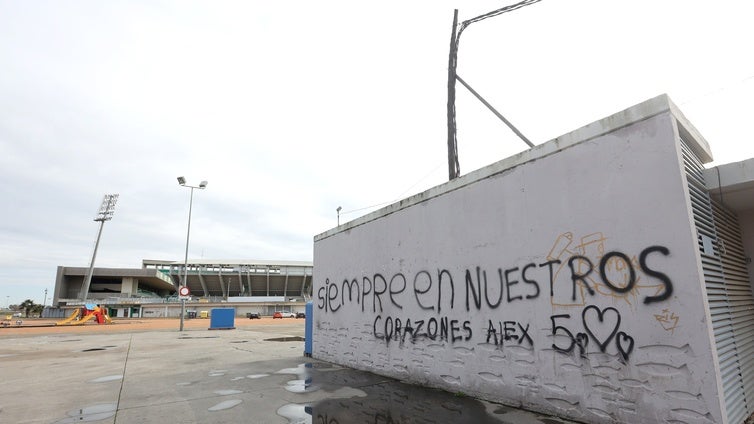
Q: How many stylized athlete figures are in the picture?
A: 0